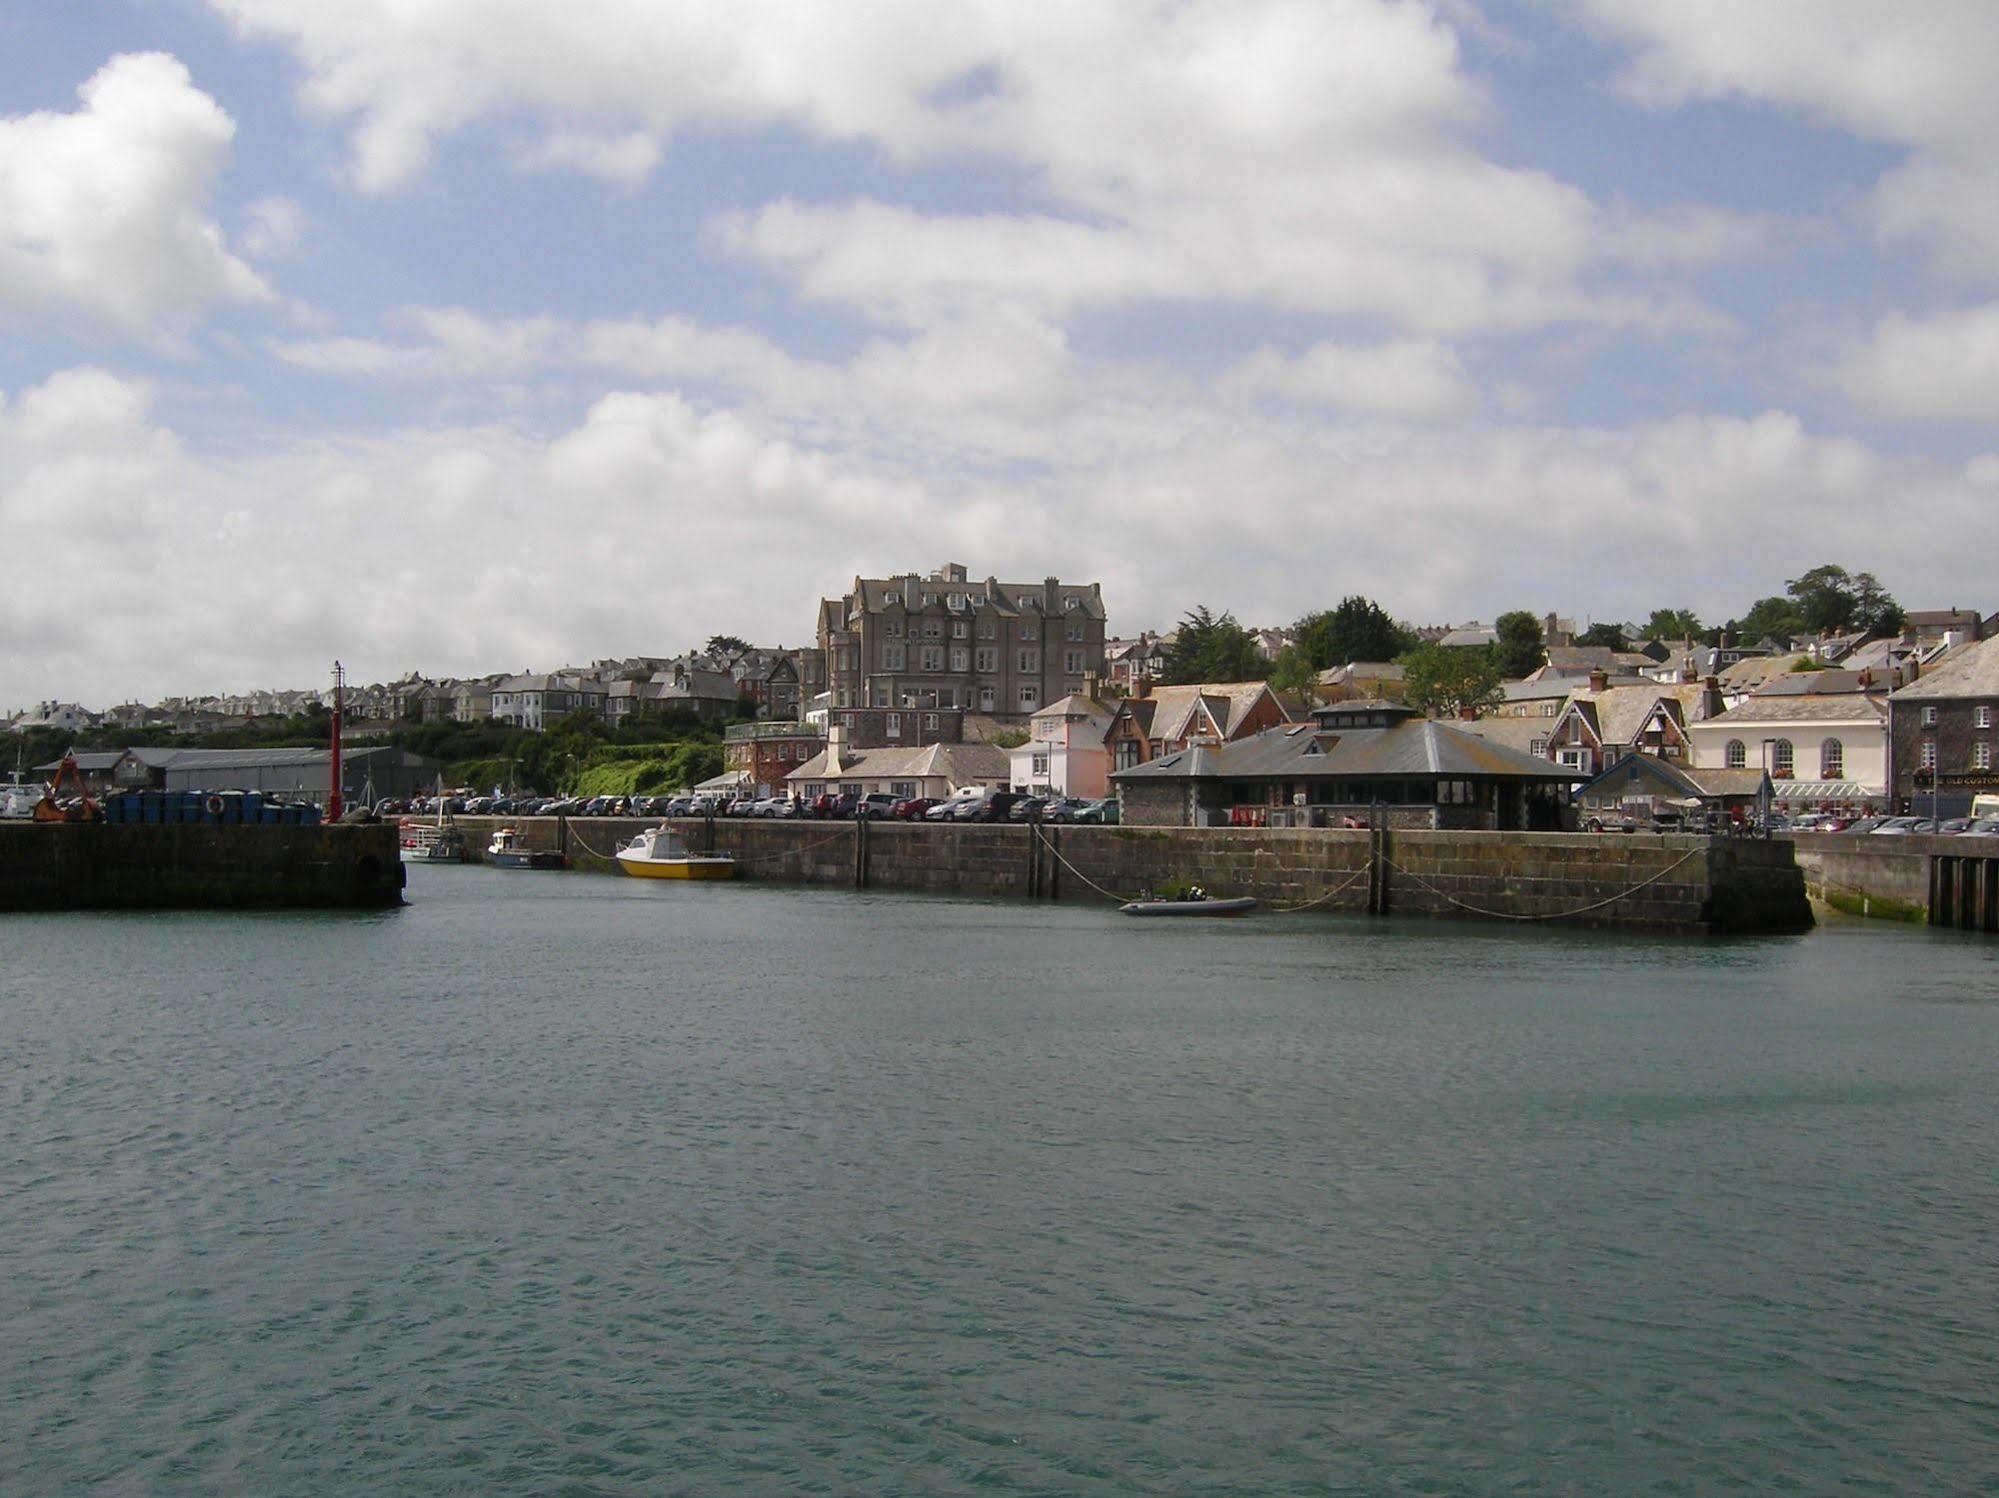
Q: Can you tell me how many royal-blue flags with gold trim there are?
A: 0